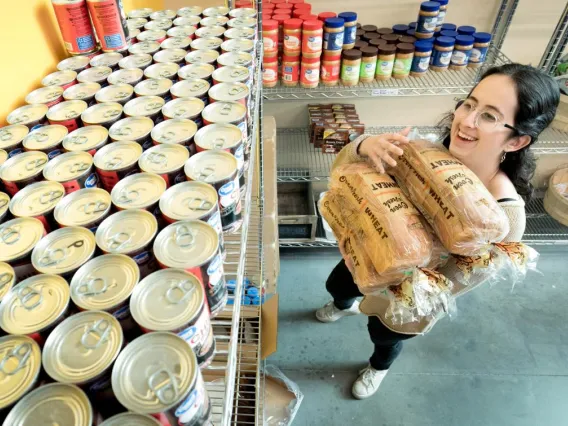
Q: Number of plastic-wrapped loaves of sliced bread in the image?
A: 4